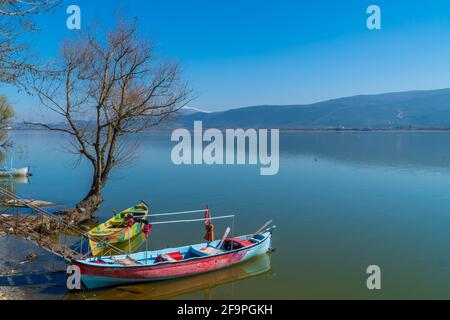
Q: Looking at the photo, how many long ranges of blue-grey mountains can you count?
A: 1